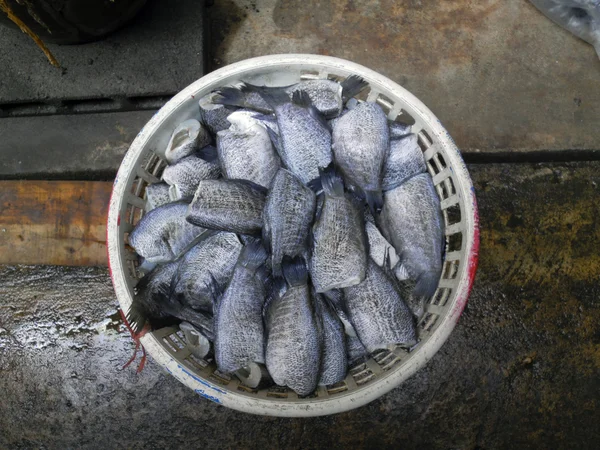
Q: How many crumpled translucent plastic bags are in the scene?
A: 1